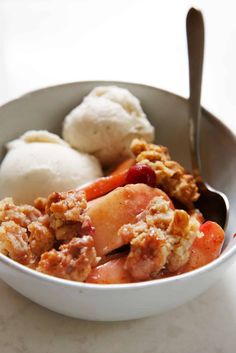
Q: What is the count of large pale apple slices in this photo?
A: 1